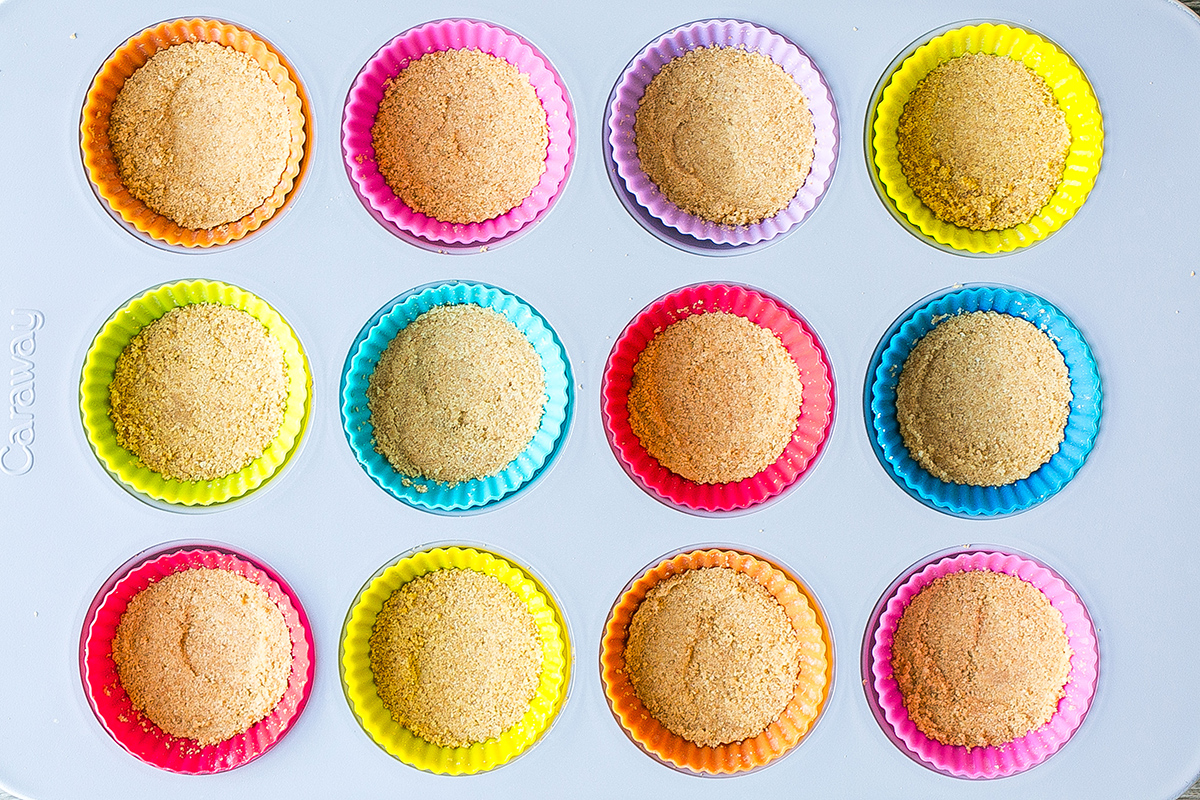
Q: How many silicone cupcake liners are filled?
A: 12